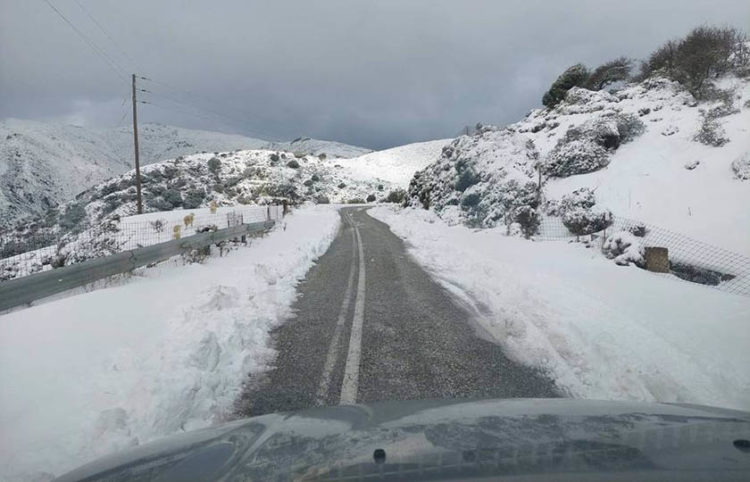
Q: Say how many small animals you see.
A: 3